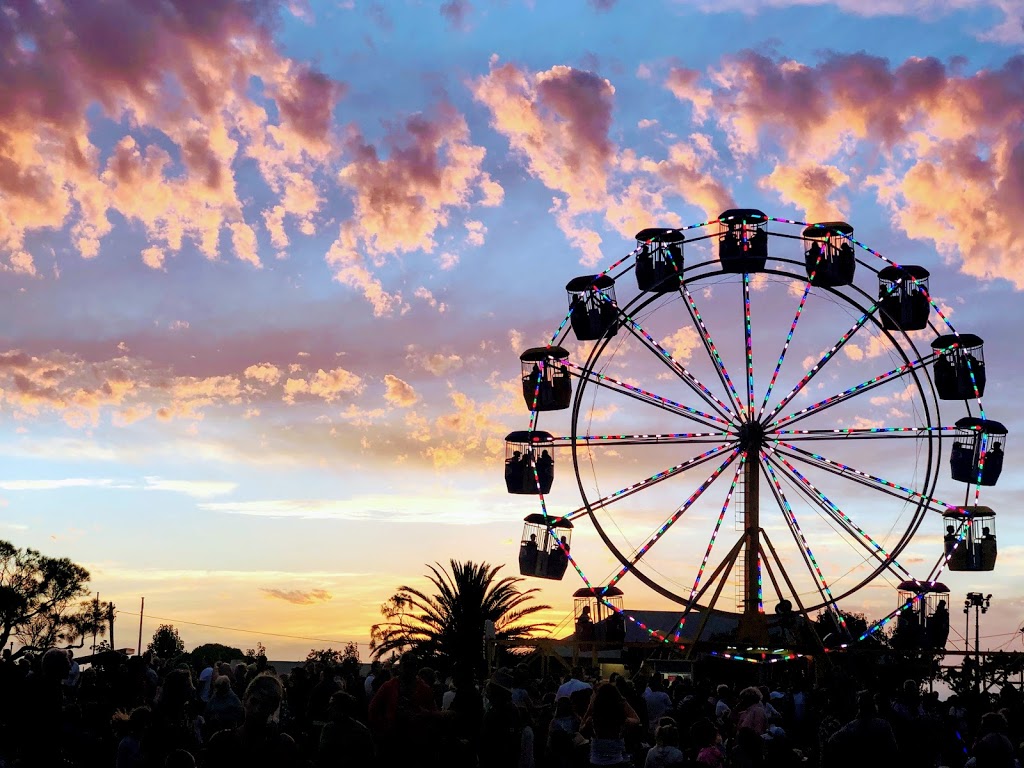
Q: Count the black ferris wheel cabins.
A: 13